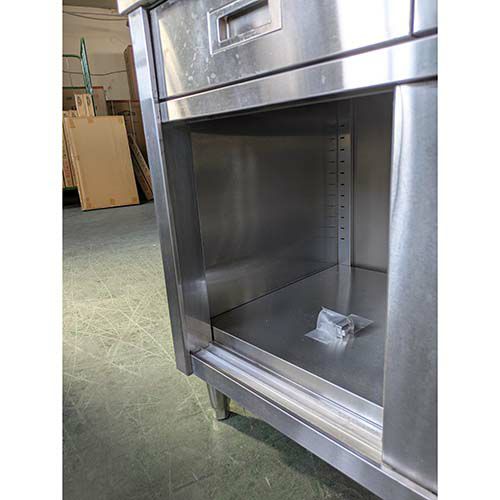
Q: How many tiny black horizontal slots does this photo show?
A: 11